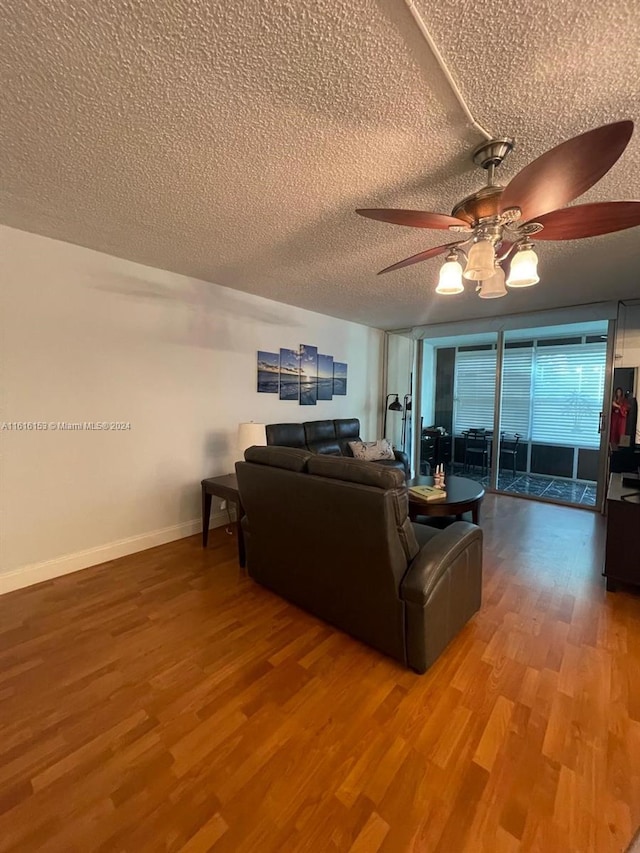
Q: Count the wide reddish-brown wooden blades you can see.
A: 5